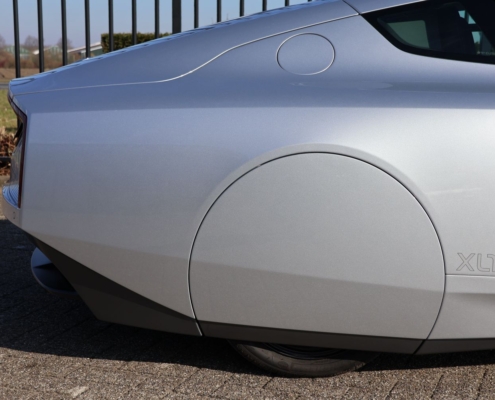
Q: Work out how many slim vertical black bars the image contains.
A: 13